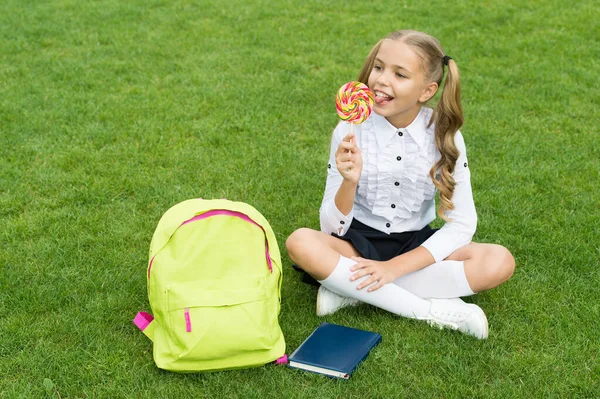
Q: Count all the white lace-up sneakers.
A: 2